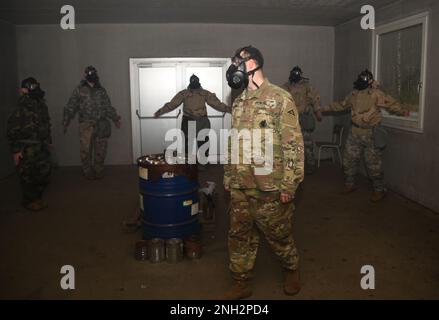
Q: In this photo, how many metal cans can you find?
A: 4